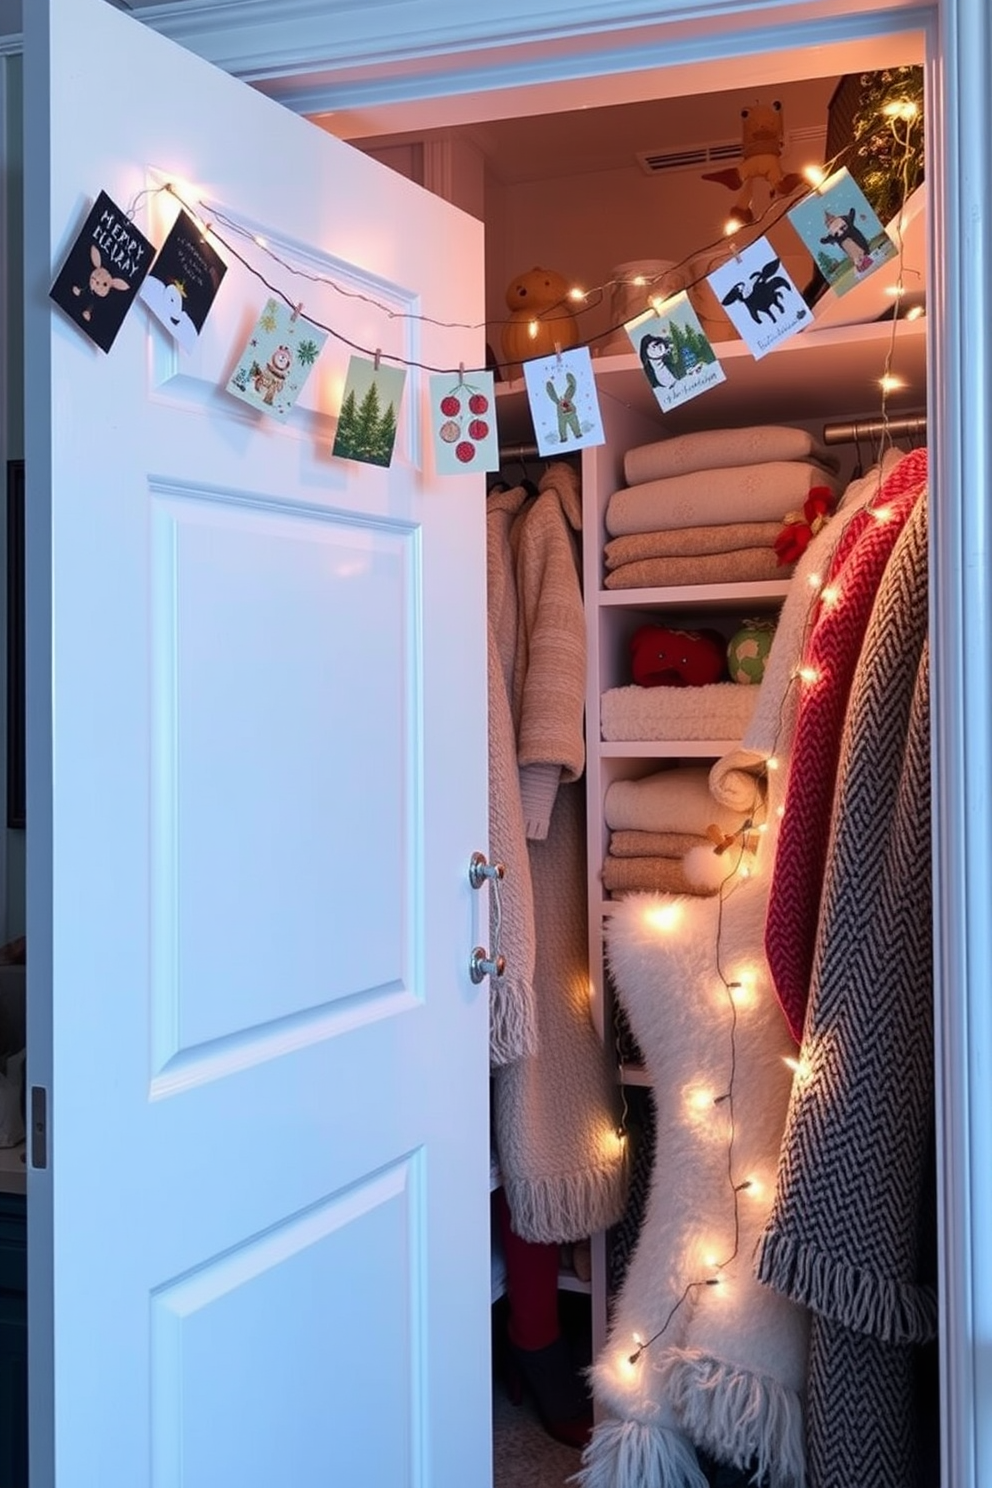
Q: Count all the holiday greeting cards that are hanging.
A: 9